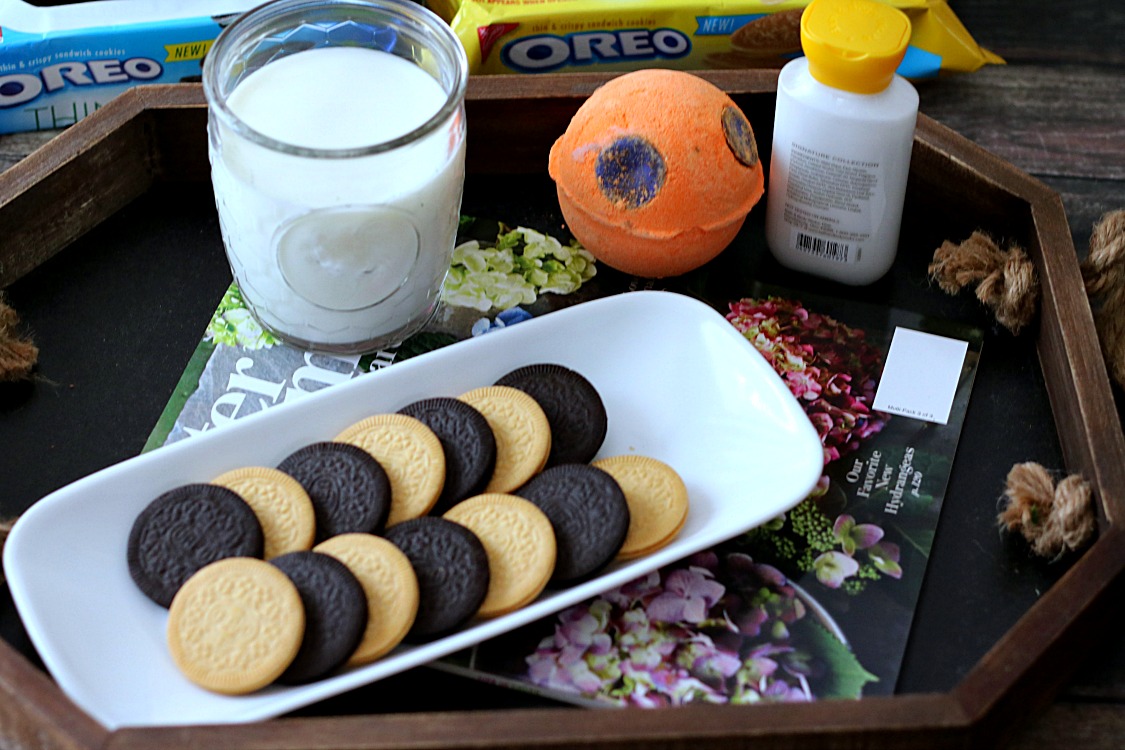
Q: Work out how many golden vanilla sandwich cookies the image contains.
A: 7